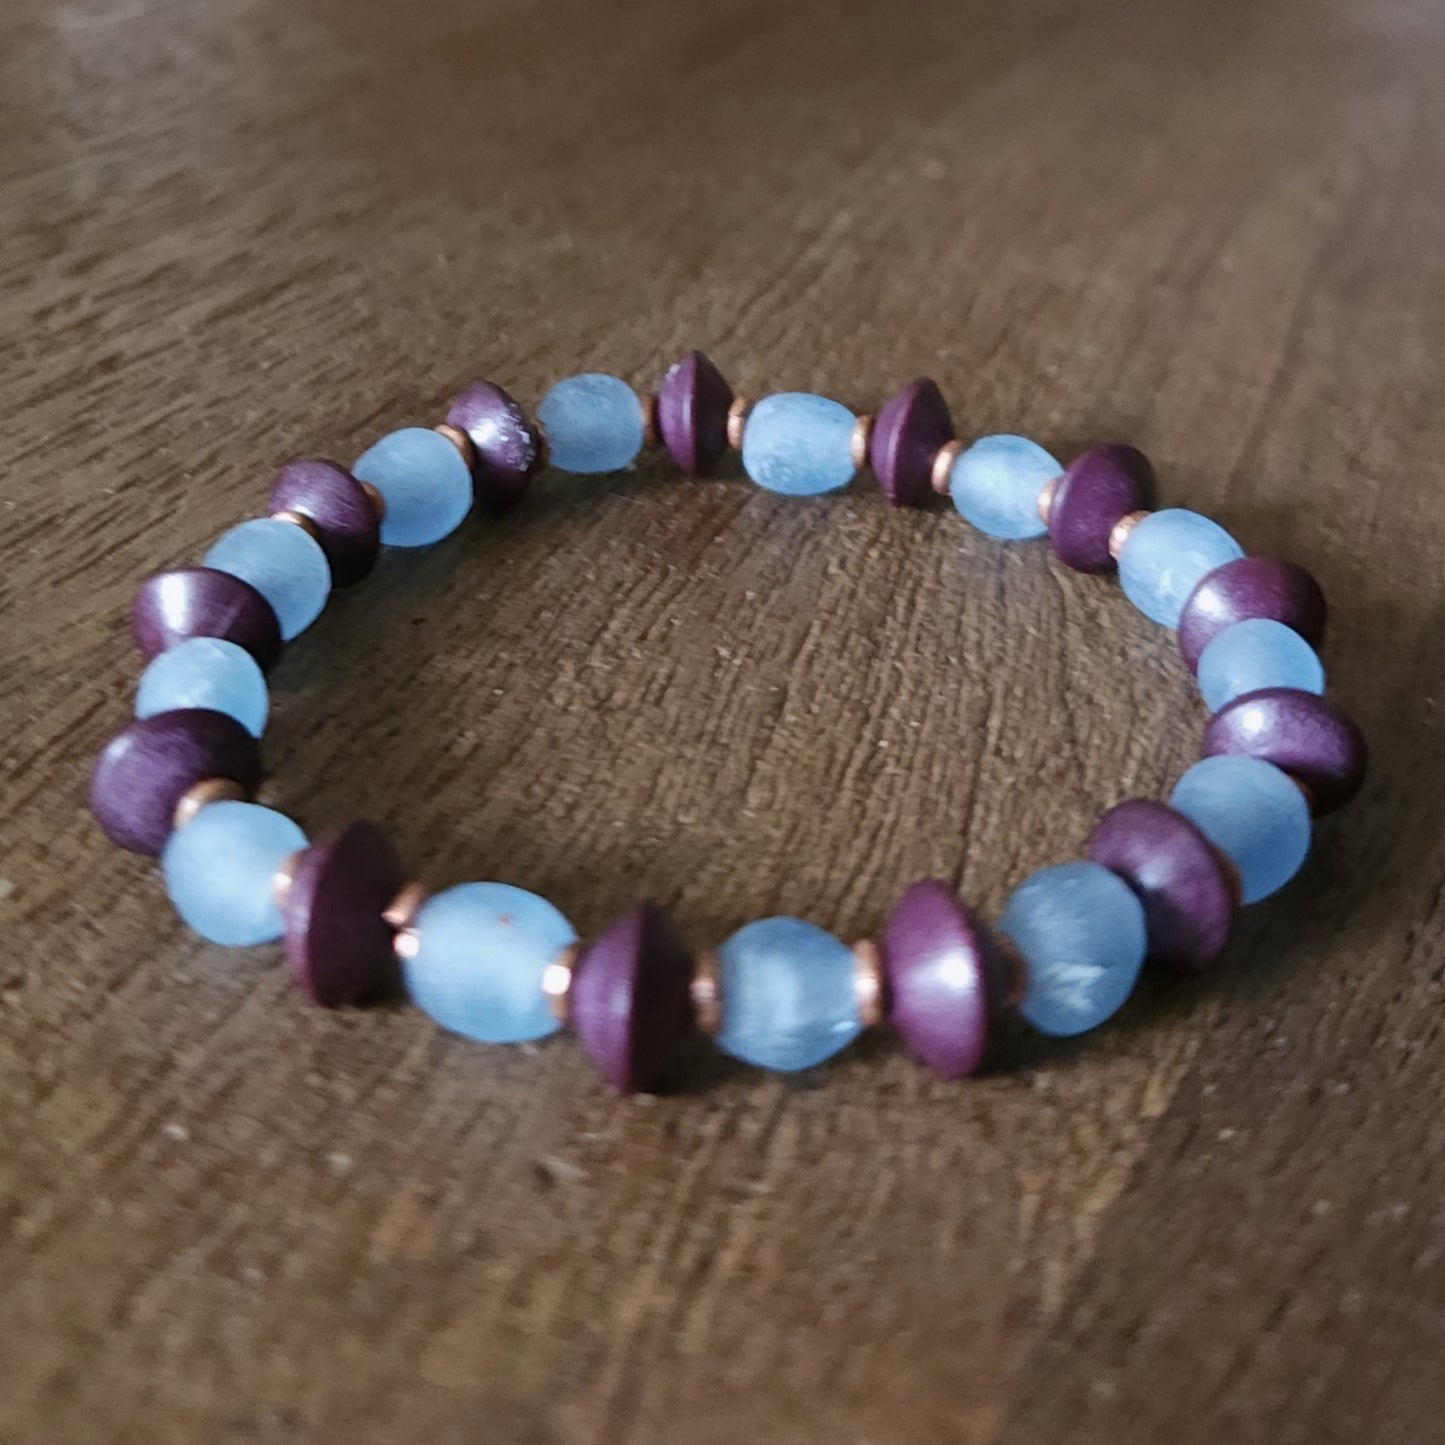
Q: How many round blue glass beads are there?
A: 13